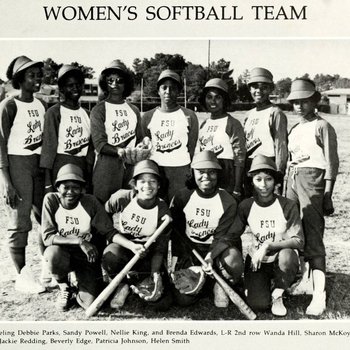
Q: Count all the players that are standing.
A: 7